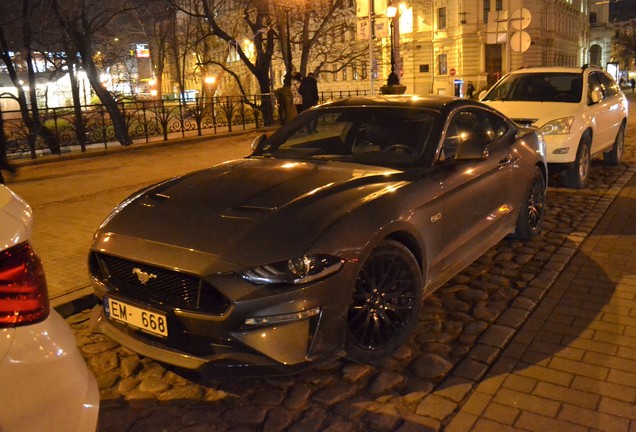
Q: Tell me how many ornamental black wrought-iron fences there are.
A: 1